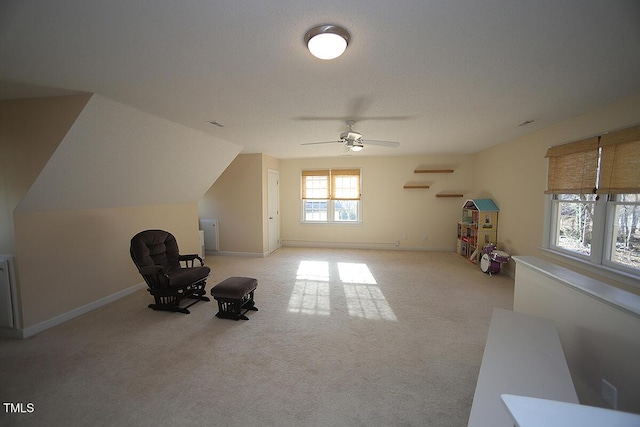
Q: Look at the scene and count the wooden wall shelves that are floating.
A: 3